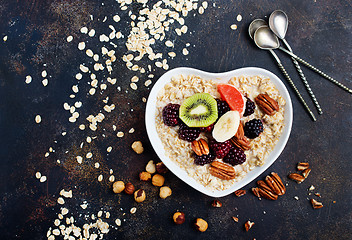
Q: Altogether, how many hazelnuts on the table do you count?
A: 11